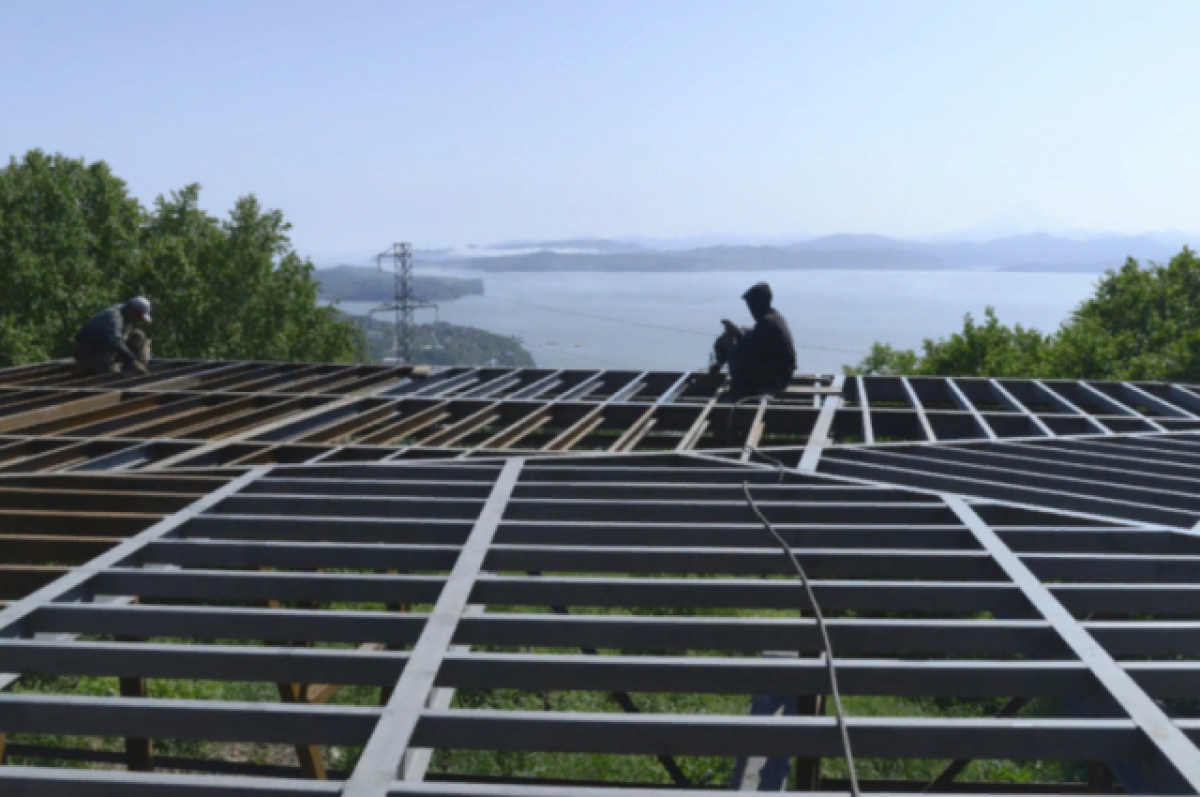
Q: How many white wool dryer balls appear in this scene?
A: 0